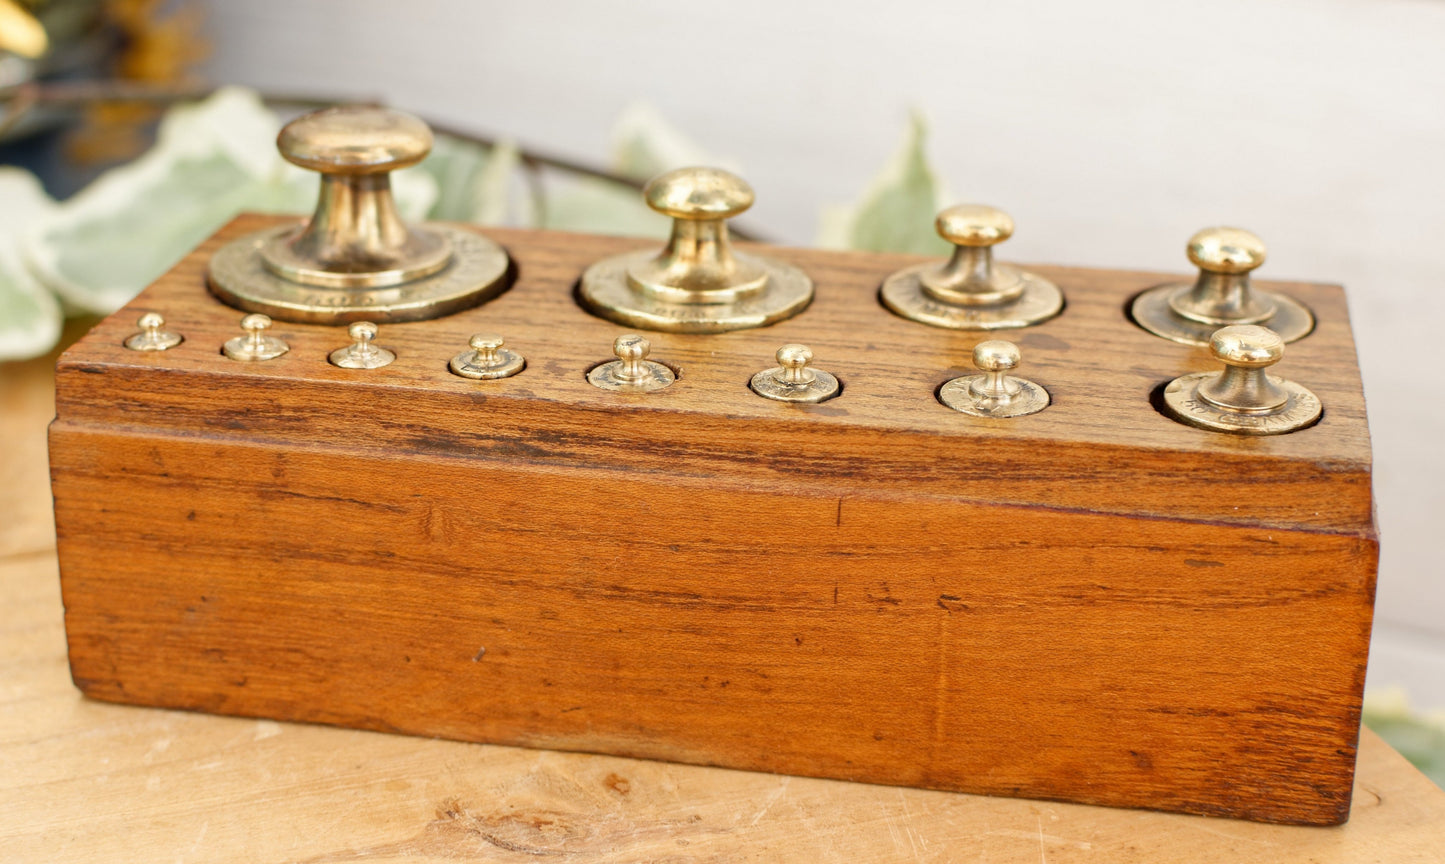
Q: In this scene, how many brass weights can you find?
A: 12